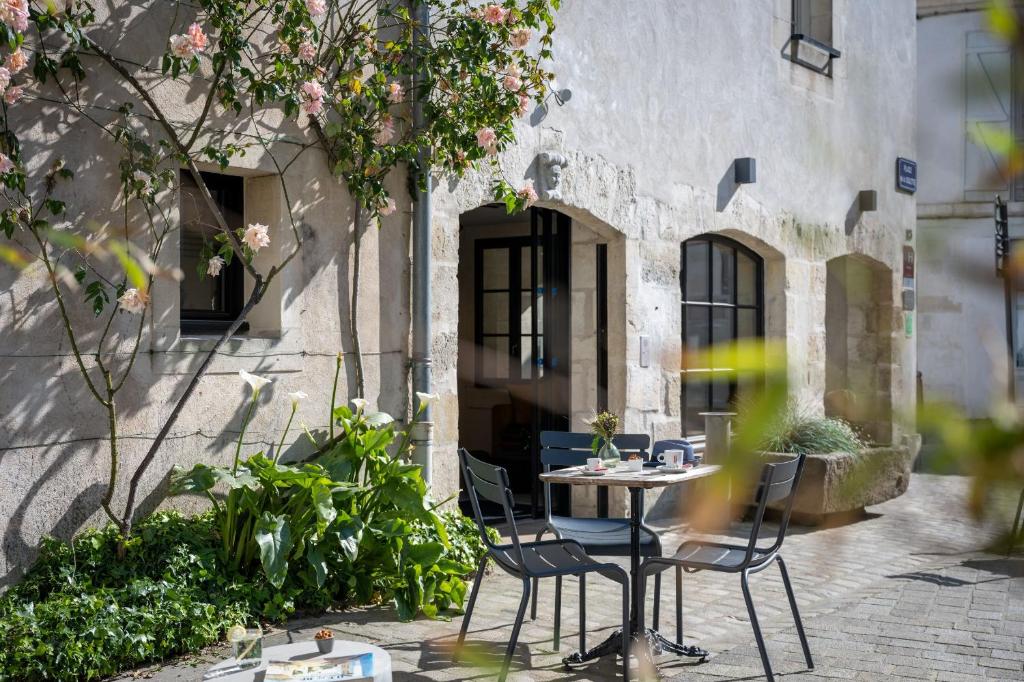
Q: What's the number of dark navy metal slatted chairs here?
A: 3